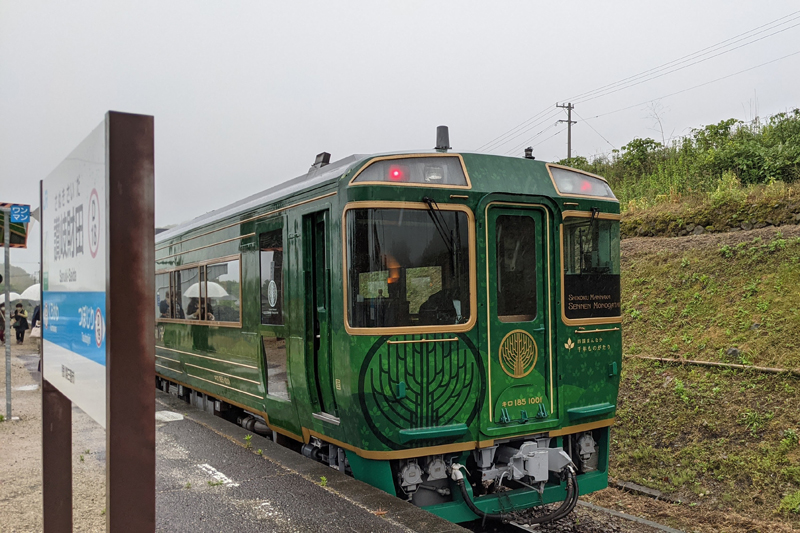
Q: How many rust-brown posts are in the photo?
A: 2